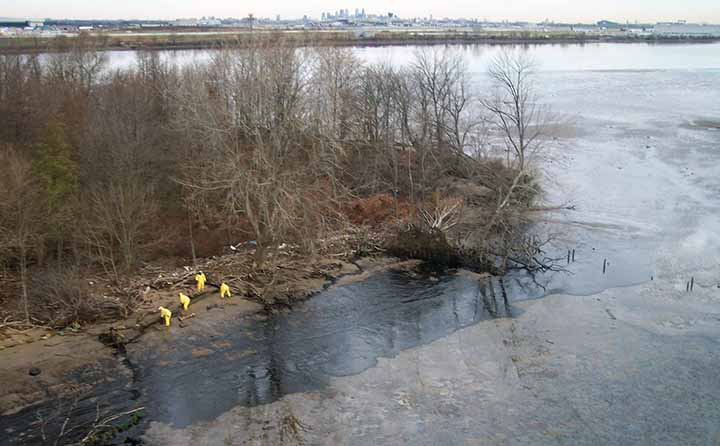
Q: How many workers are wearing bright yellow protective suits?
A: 4